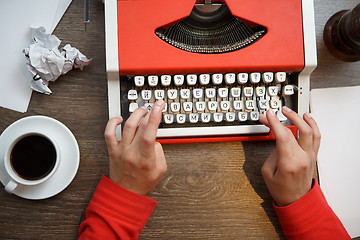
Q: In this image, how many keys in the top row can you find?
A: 12